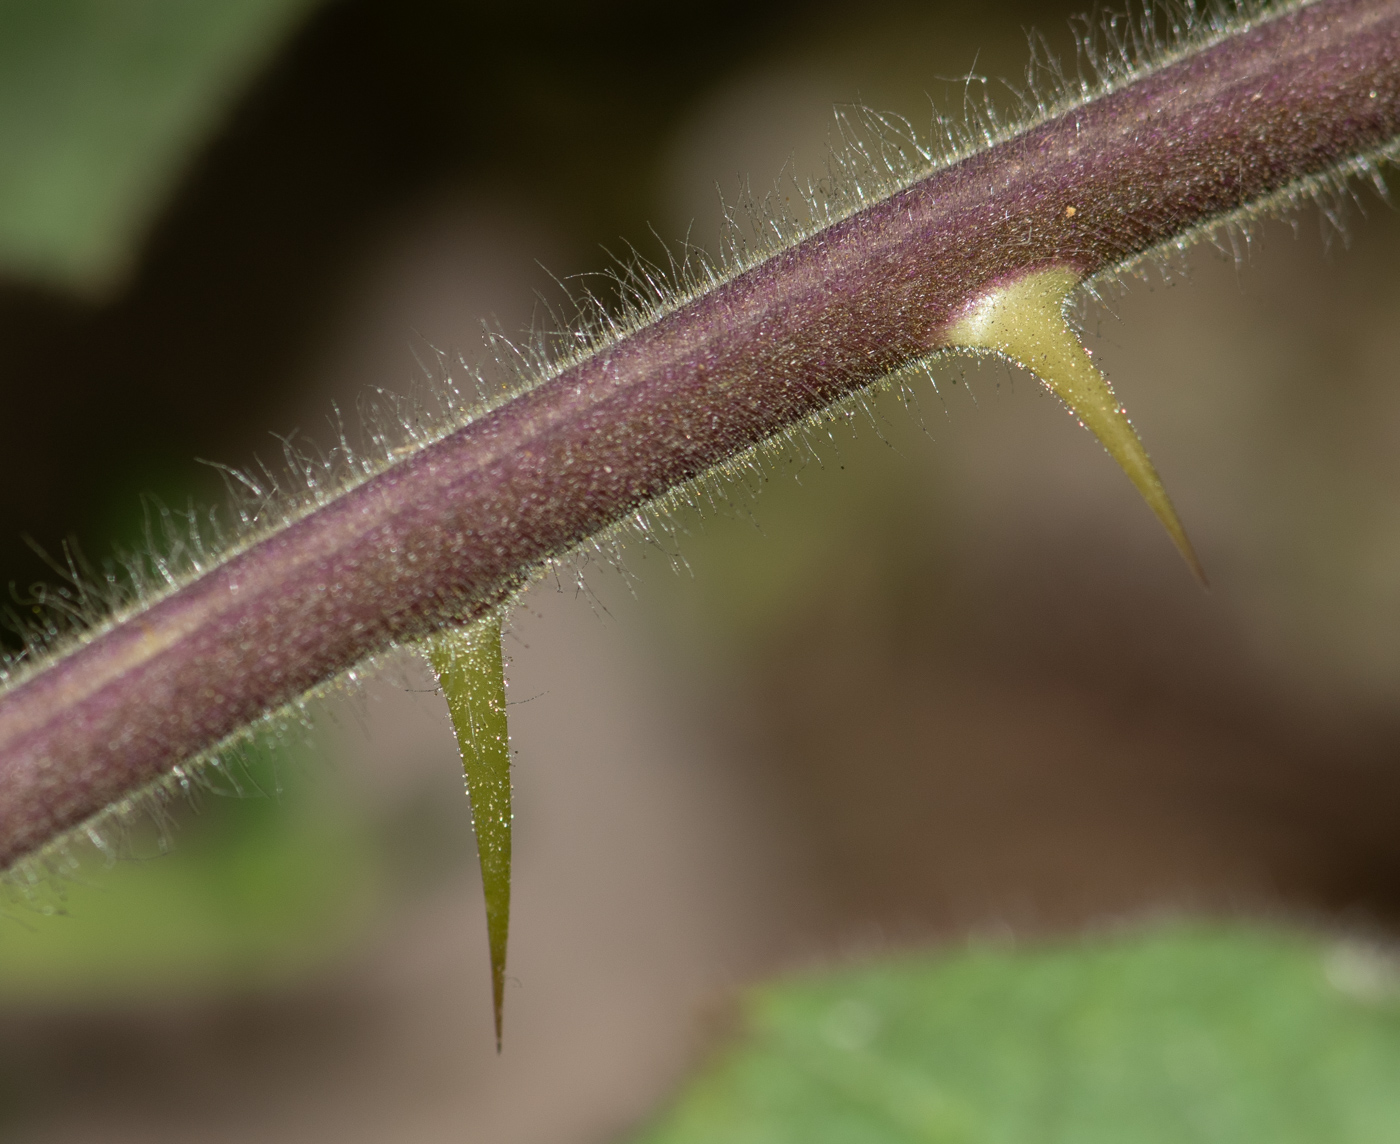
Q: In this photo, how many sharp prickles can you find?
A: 2